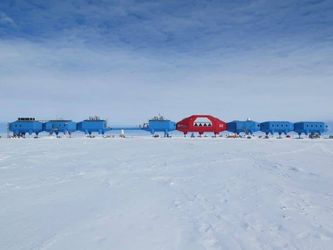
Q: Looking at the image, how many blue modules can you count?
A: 7